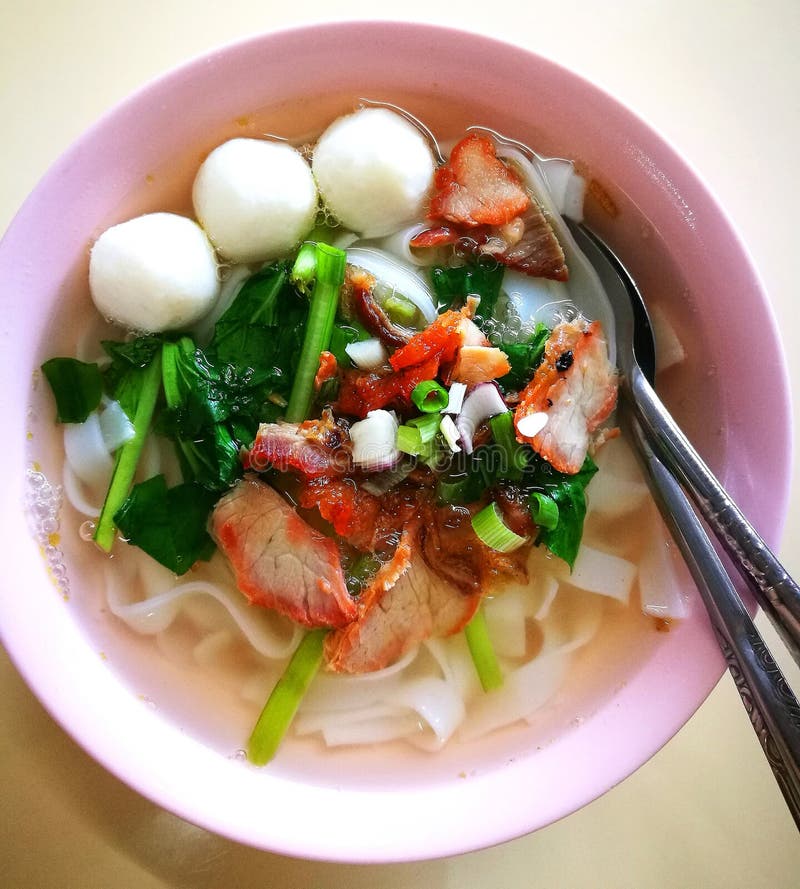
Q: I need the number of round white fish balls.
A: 3